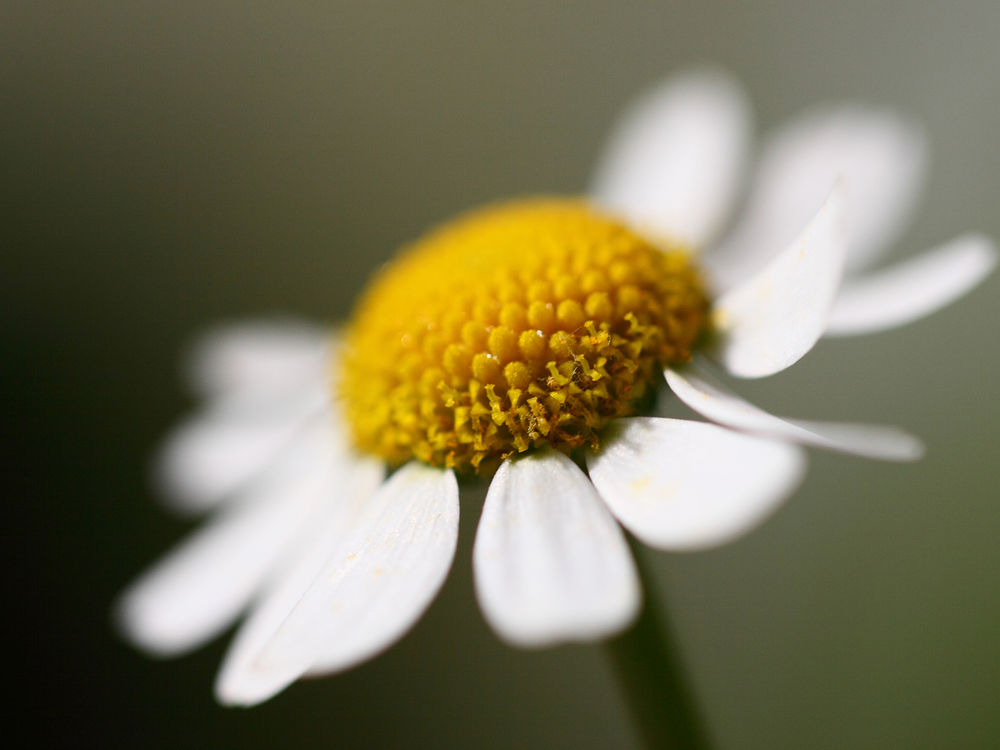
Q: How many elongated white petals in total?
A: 12